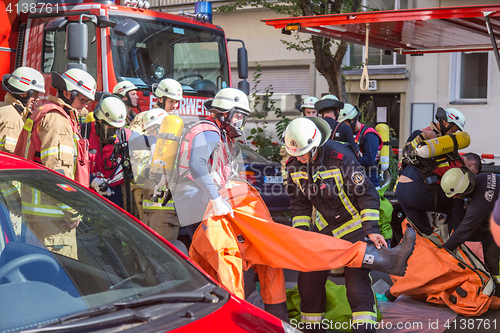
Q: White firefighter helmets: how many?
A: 13